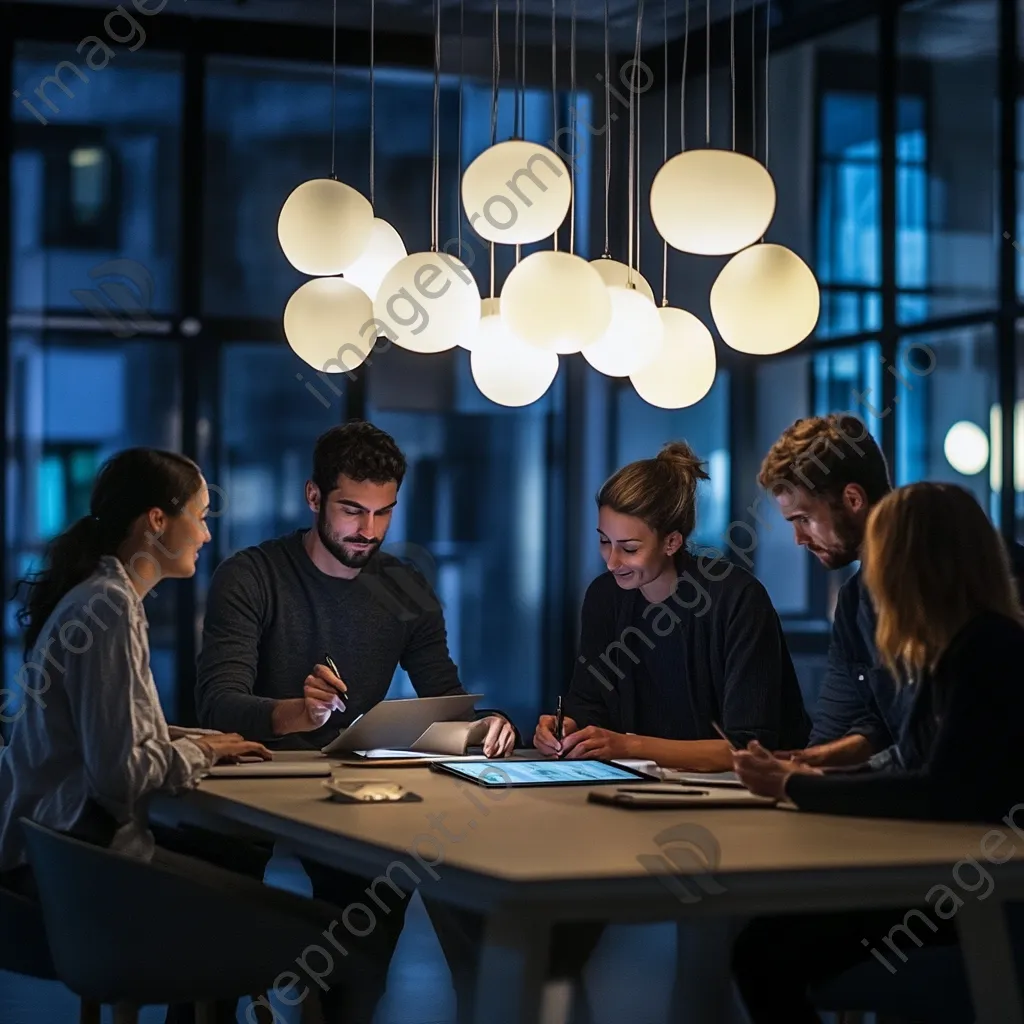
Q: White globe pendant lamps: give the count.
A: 12